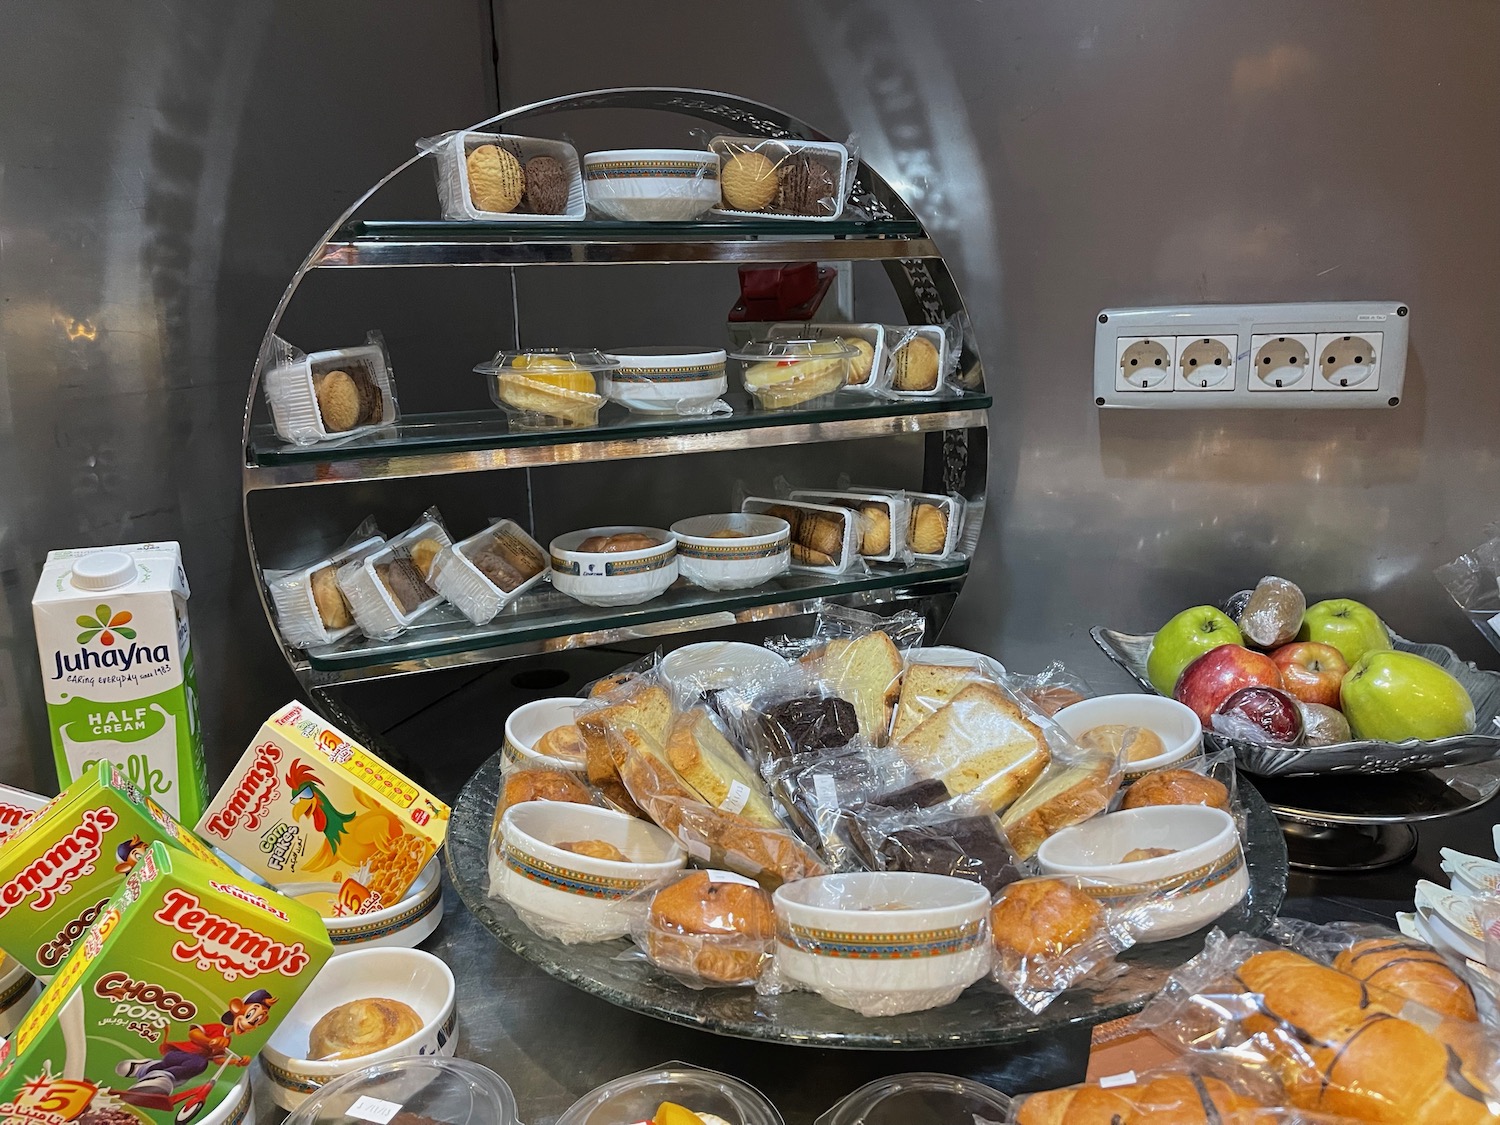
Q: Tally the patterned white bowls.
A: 15